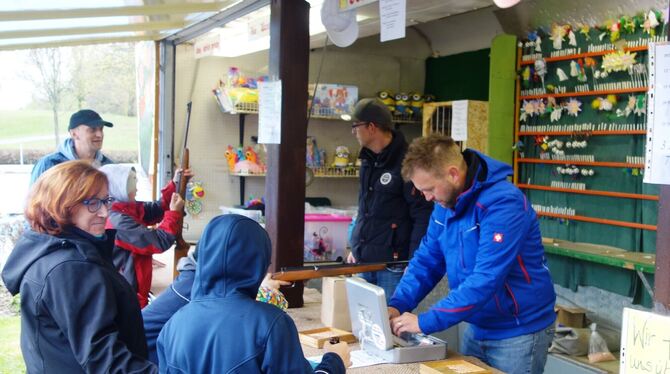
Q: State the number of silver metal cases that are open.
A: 1